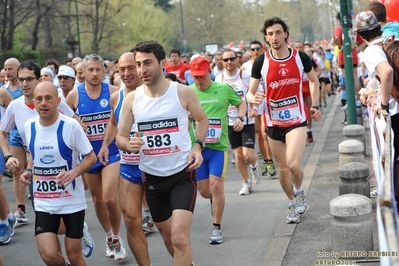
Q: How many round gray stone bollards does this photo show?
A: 4